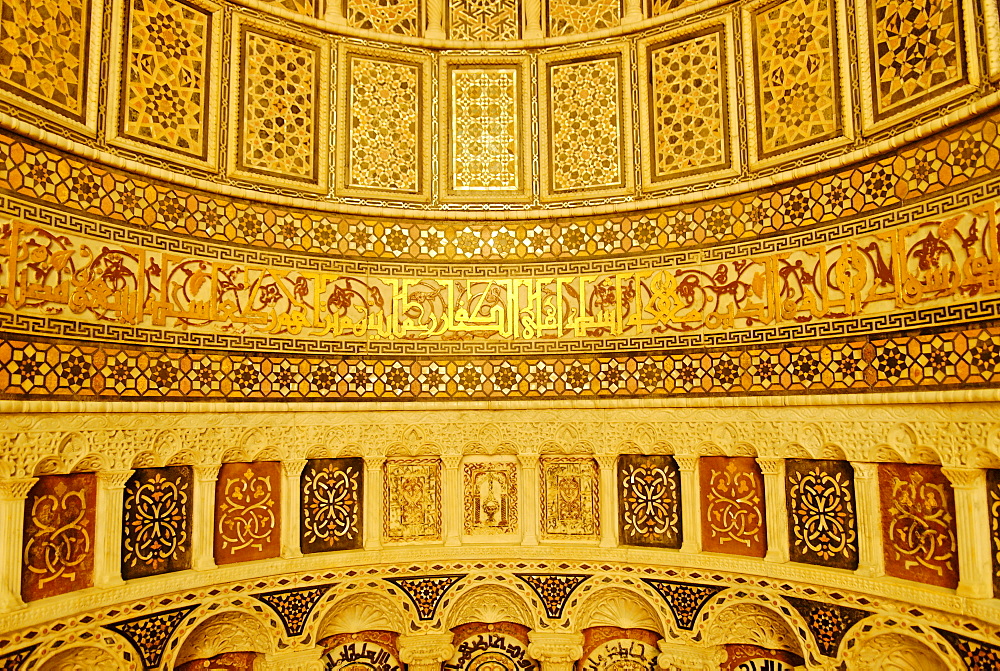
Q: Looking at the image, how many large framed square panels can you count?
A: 9